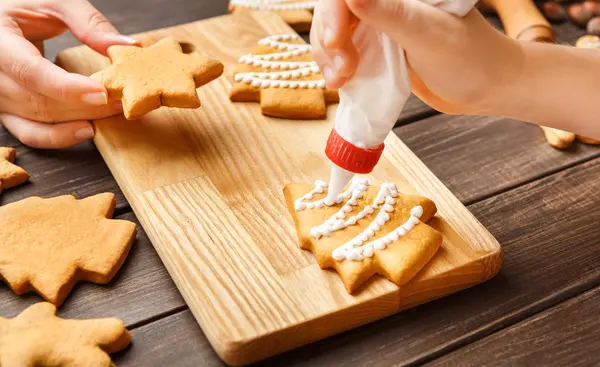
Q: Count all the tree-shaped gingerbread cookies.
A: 4